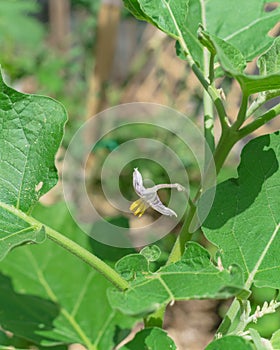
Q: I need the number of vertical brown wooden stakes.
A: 2